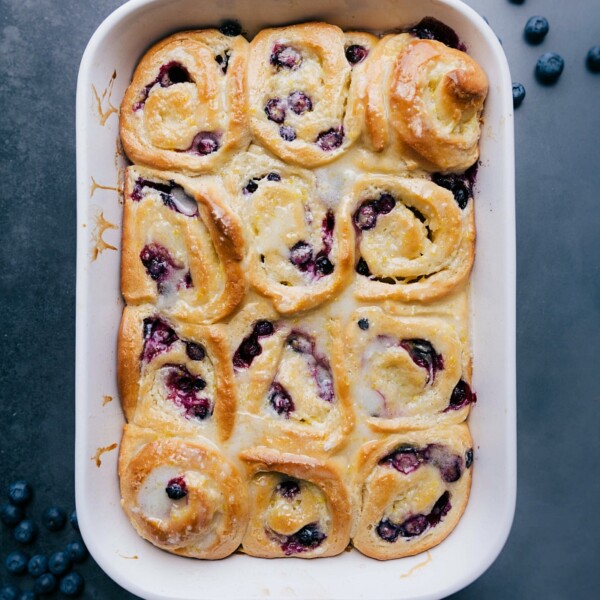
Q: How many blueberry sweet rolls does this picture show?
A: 12